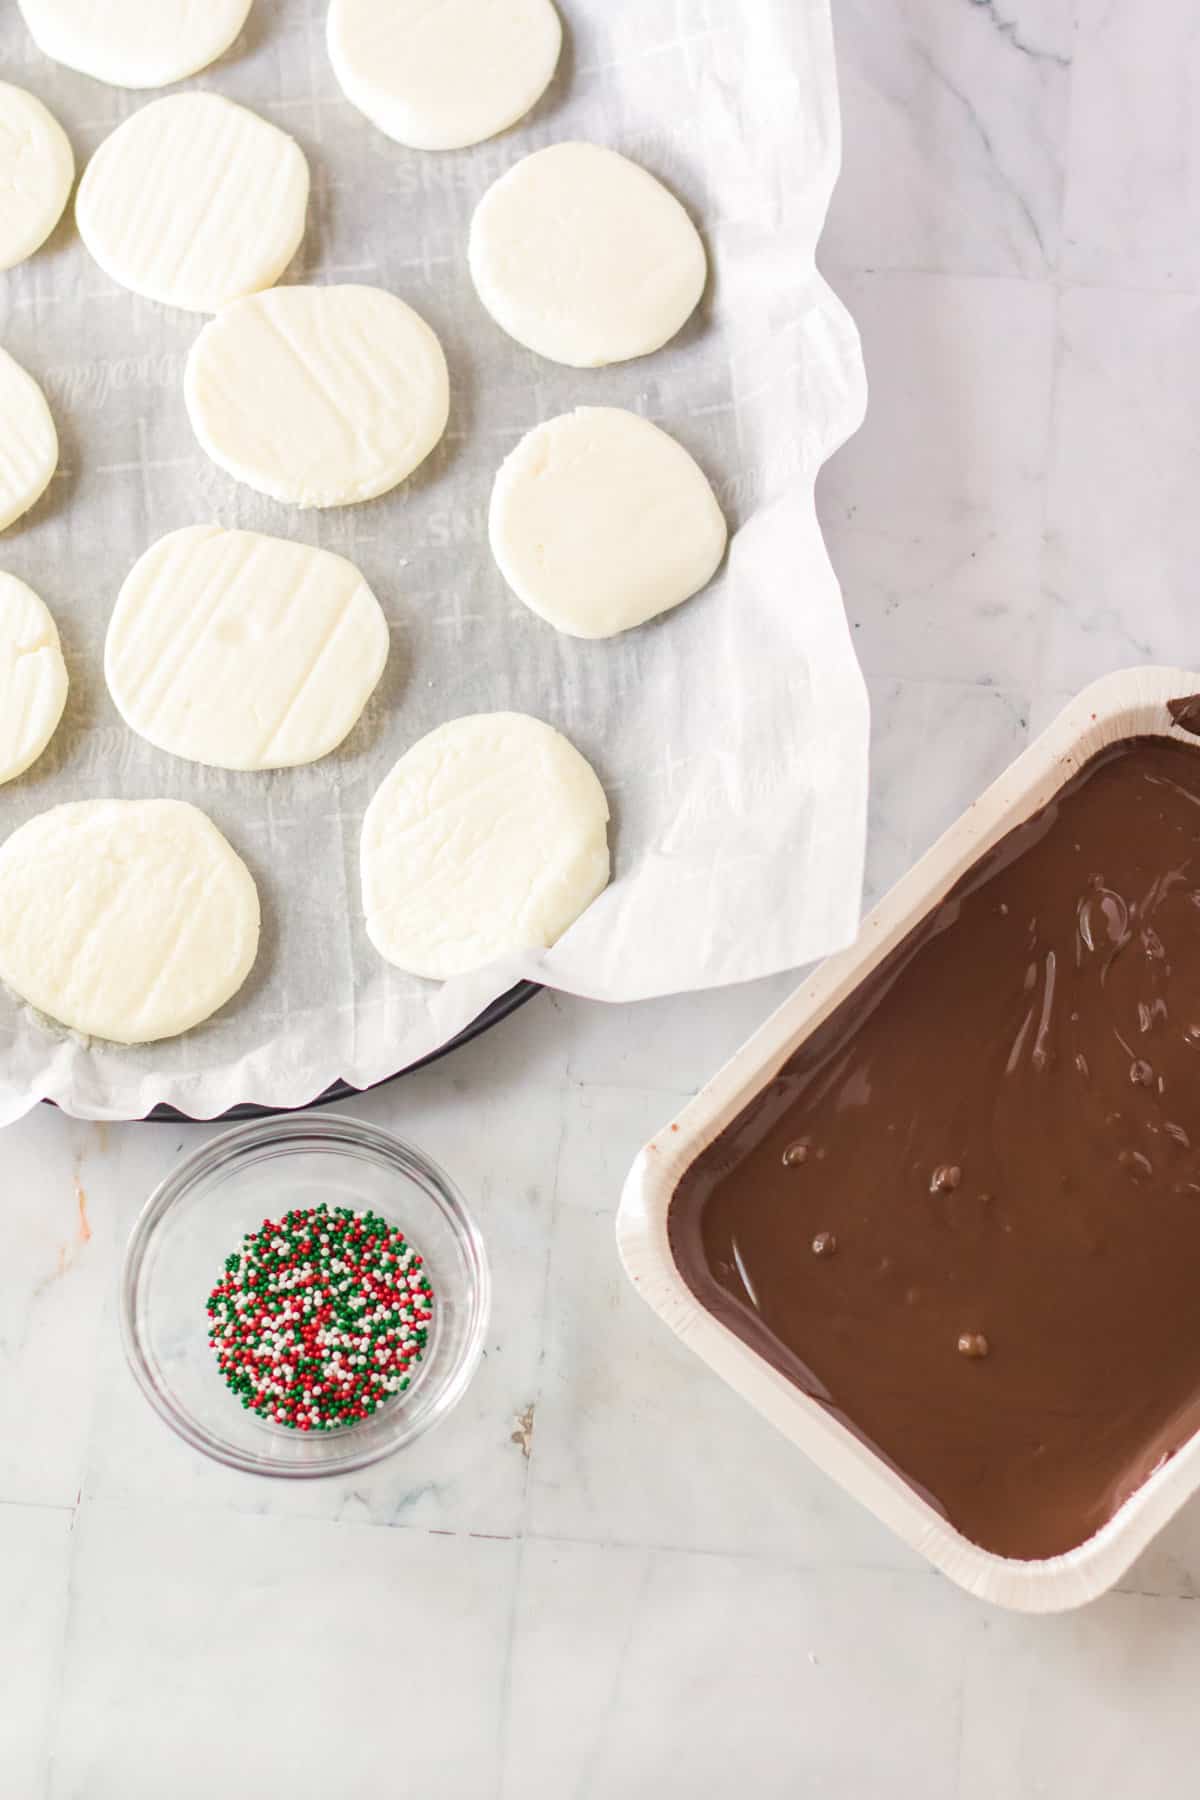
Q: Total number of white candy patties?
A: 12